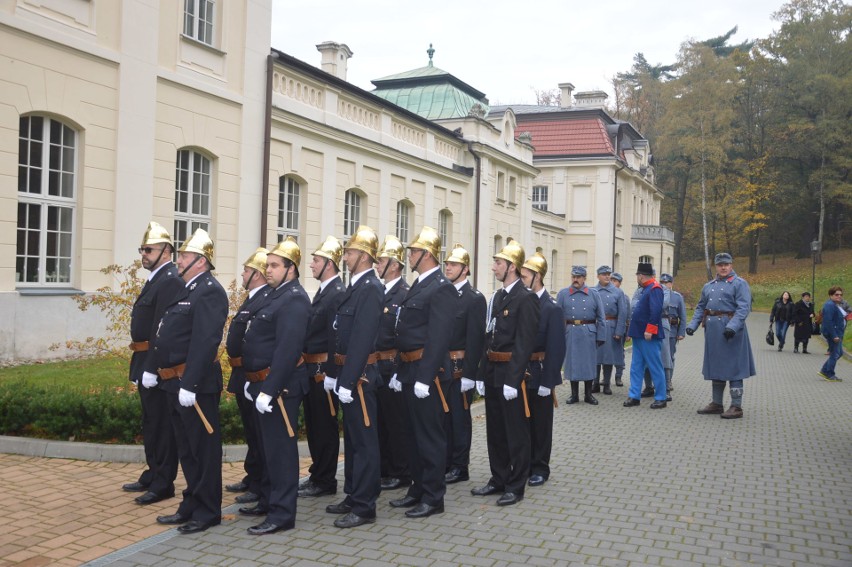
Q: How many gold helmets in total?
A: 11